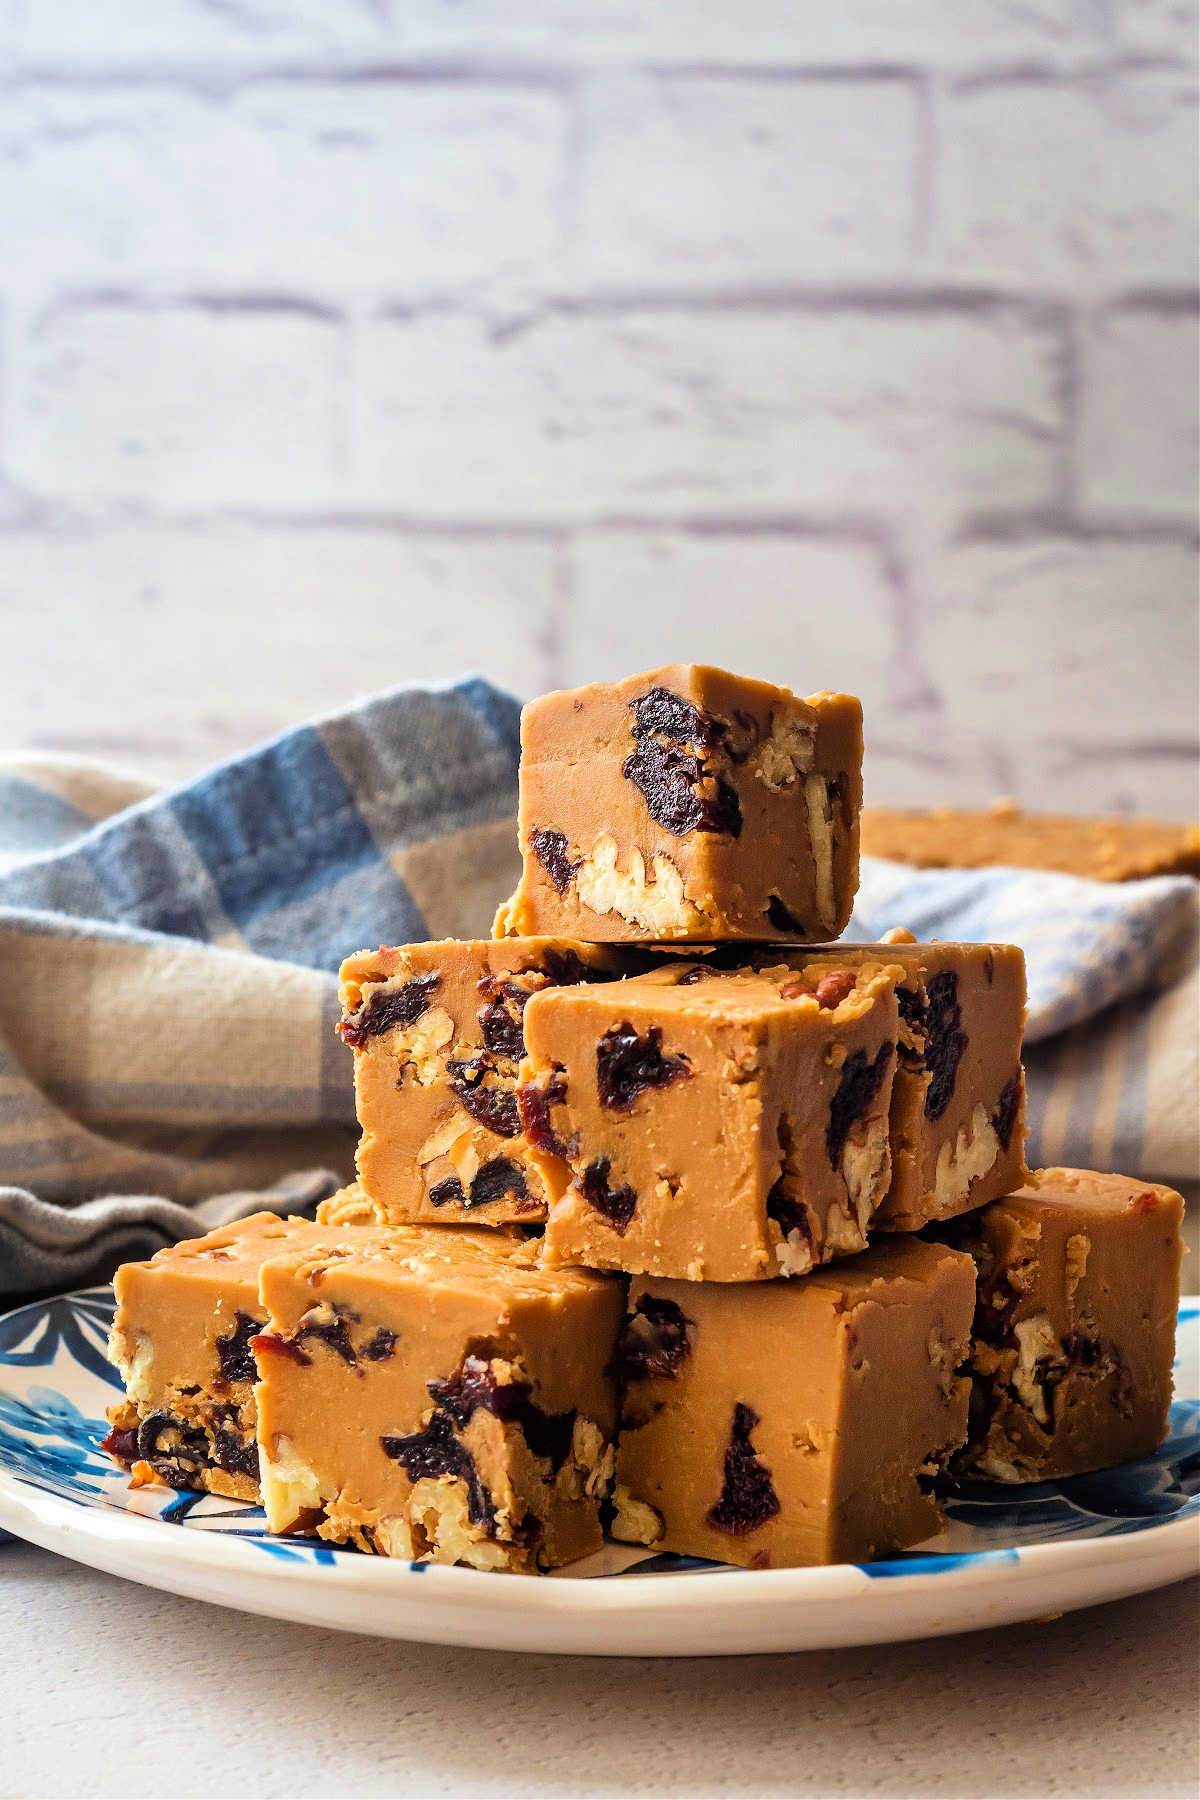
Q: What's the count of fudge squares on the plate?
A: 8